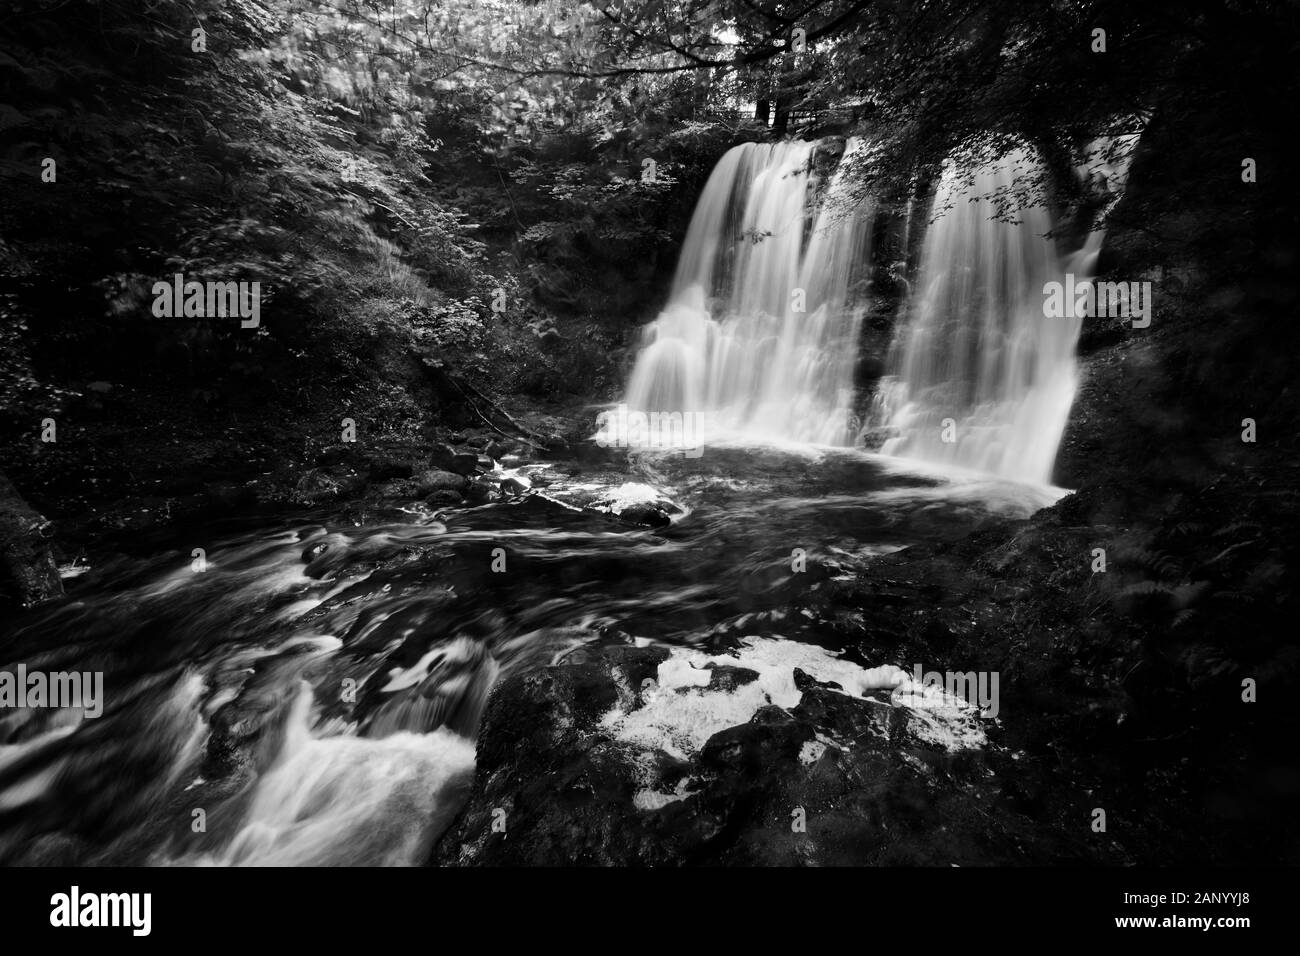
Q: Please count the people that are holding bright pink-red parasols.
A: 0